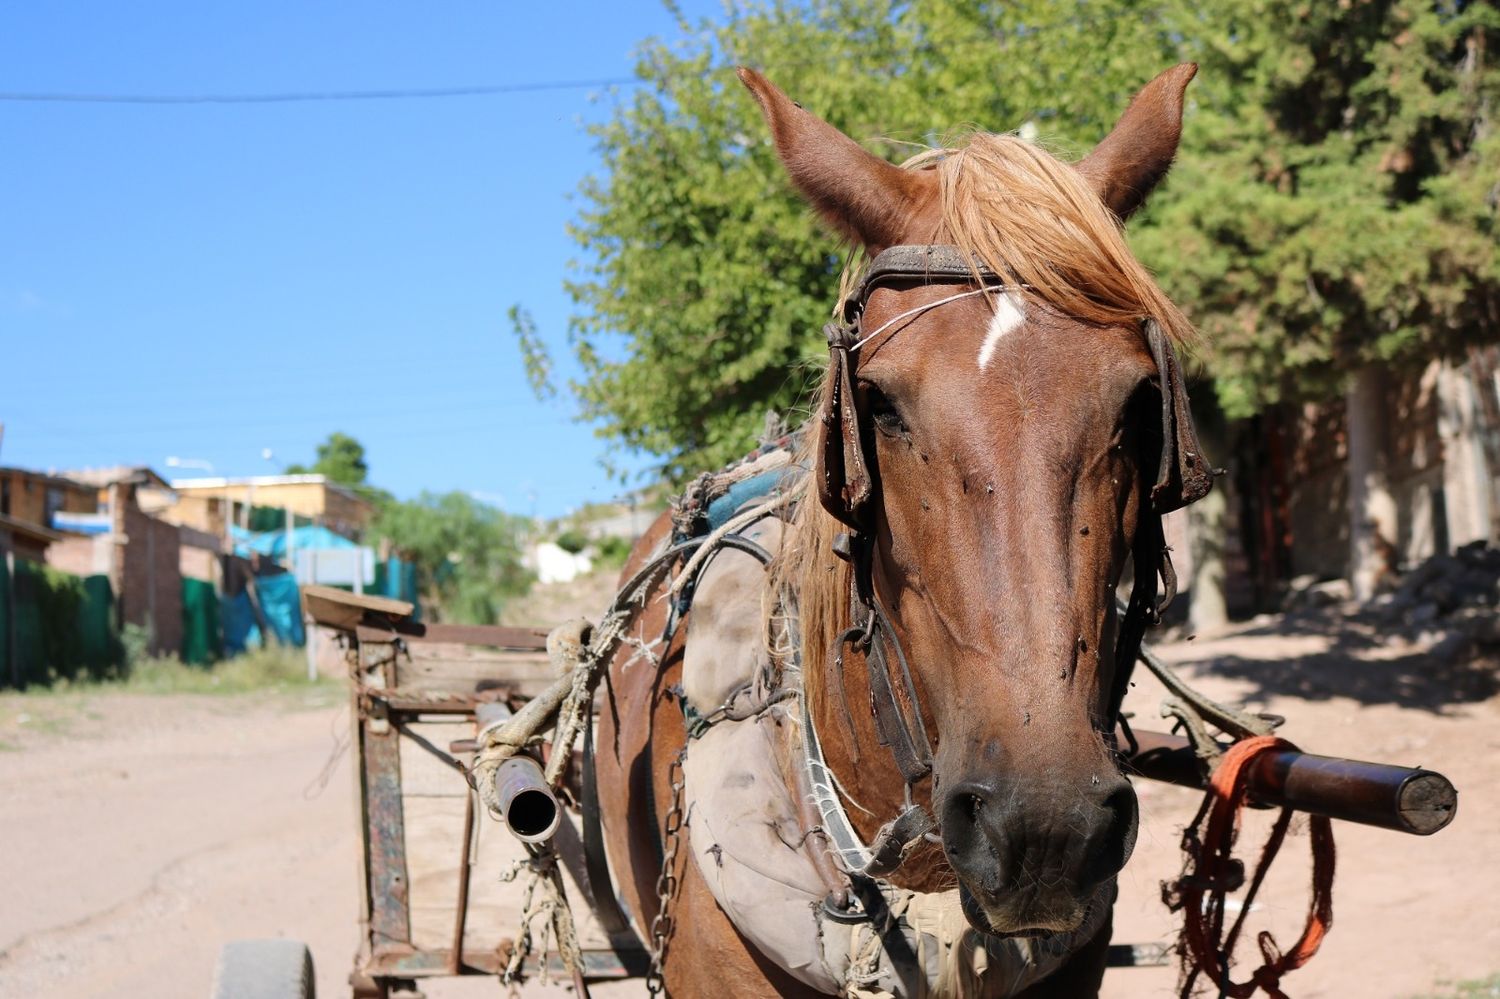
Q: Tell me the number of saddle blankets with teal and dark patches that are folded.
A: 1